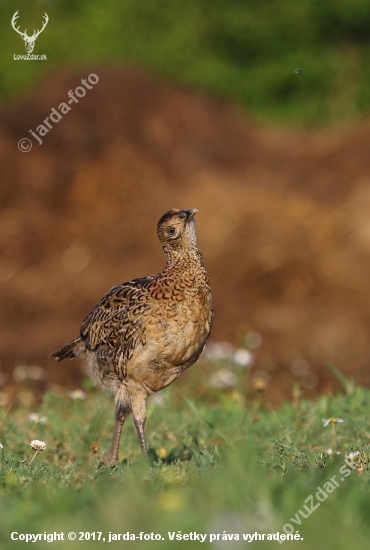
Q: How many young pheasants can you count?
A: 1